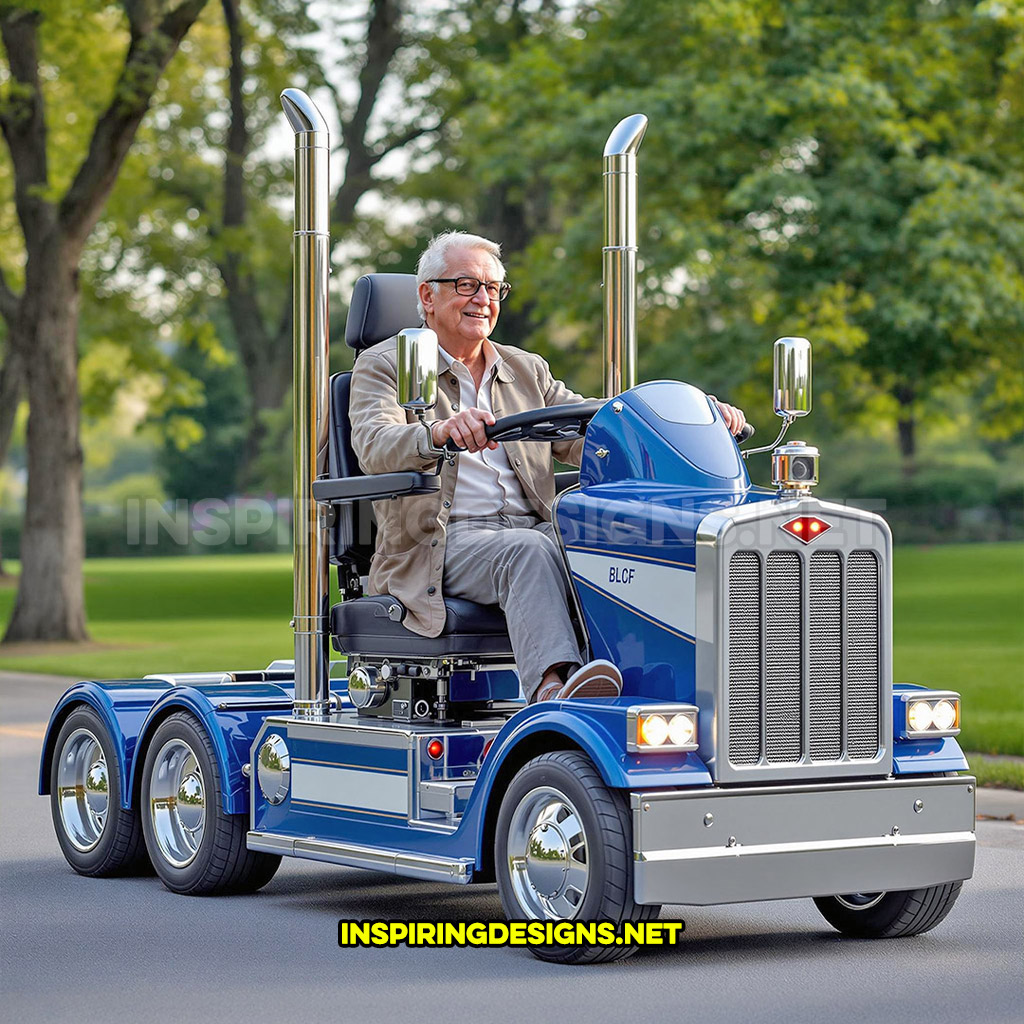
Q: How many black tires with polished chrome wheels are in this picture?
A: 4